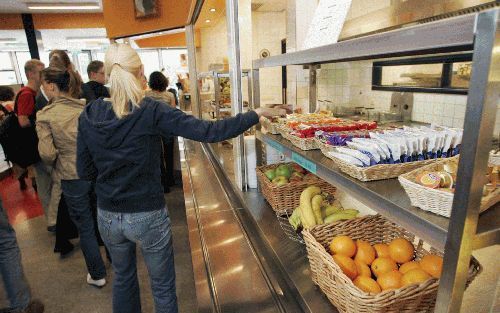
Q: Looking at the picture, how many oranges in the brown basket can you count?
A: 12